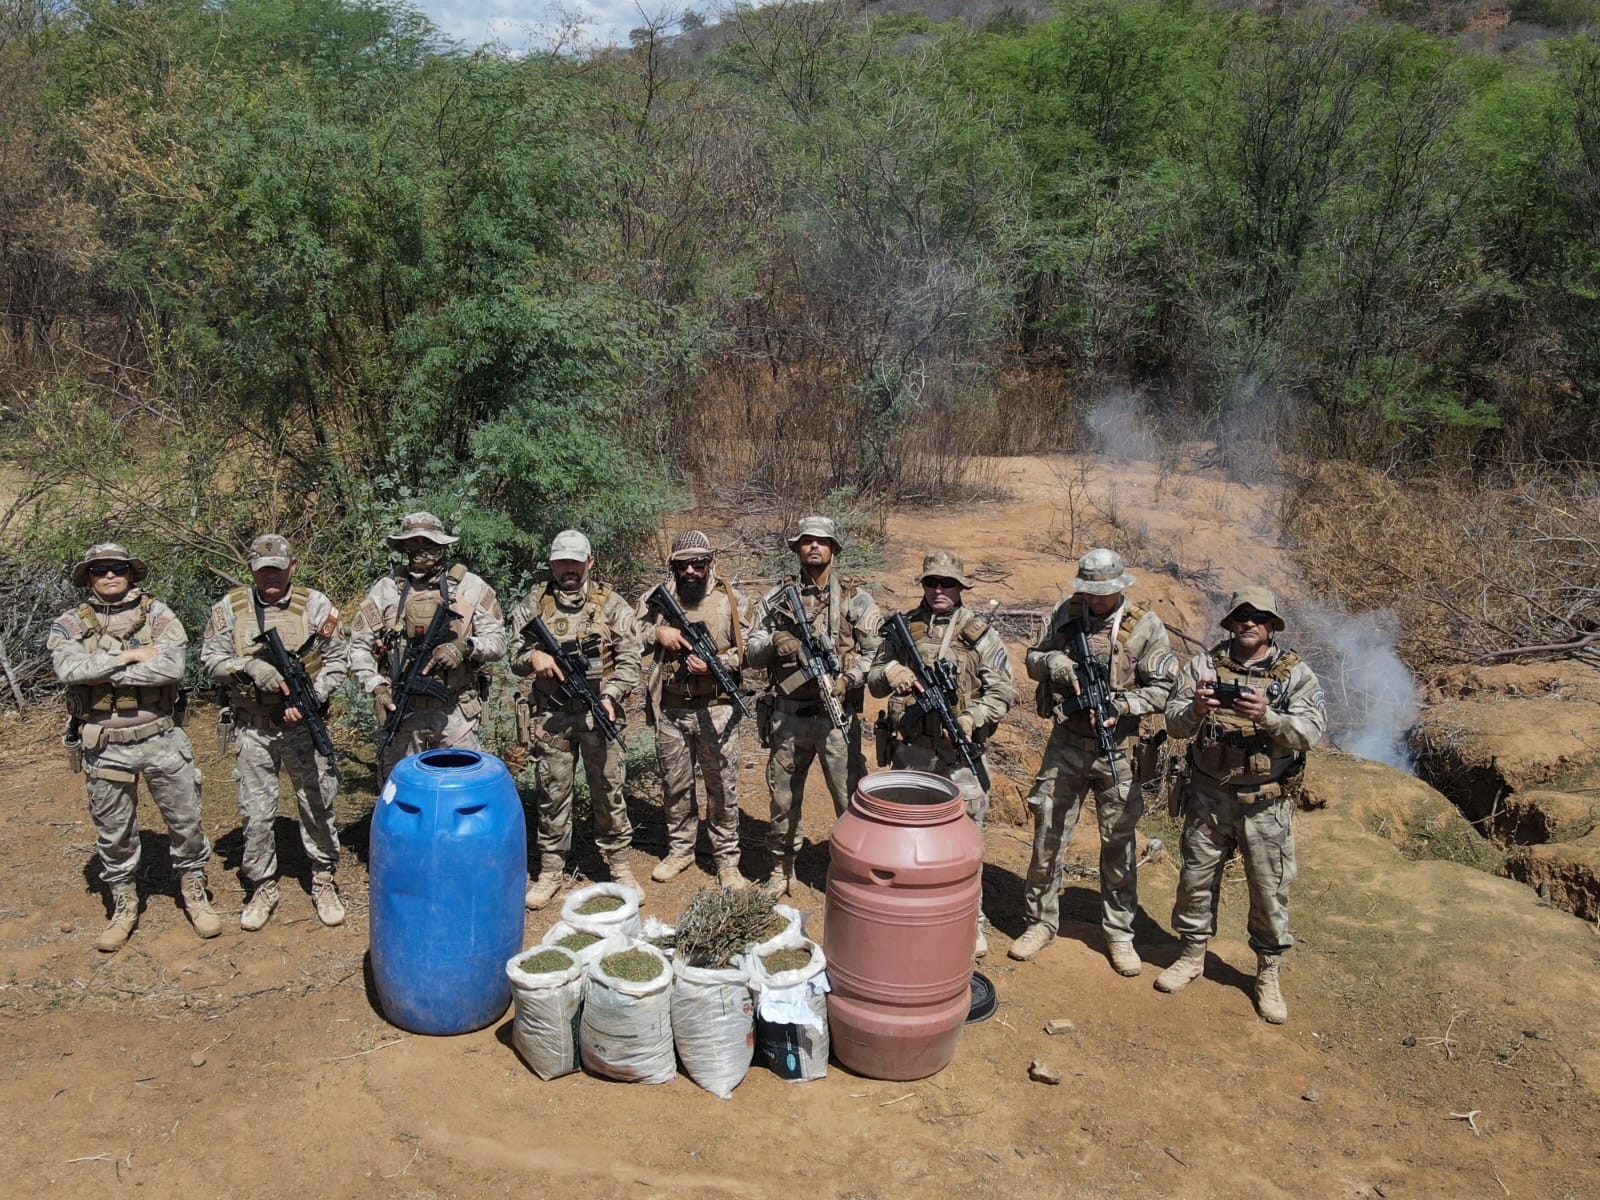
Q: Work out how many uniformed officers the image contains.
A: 9